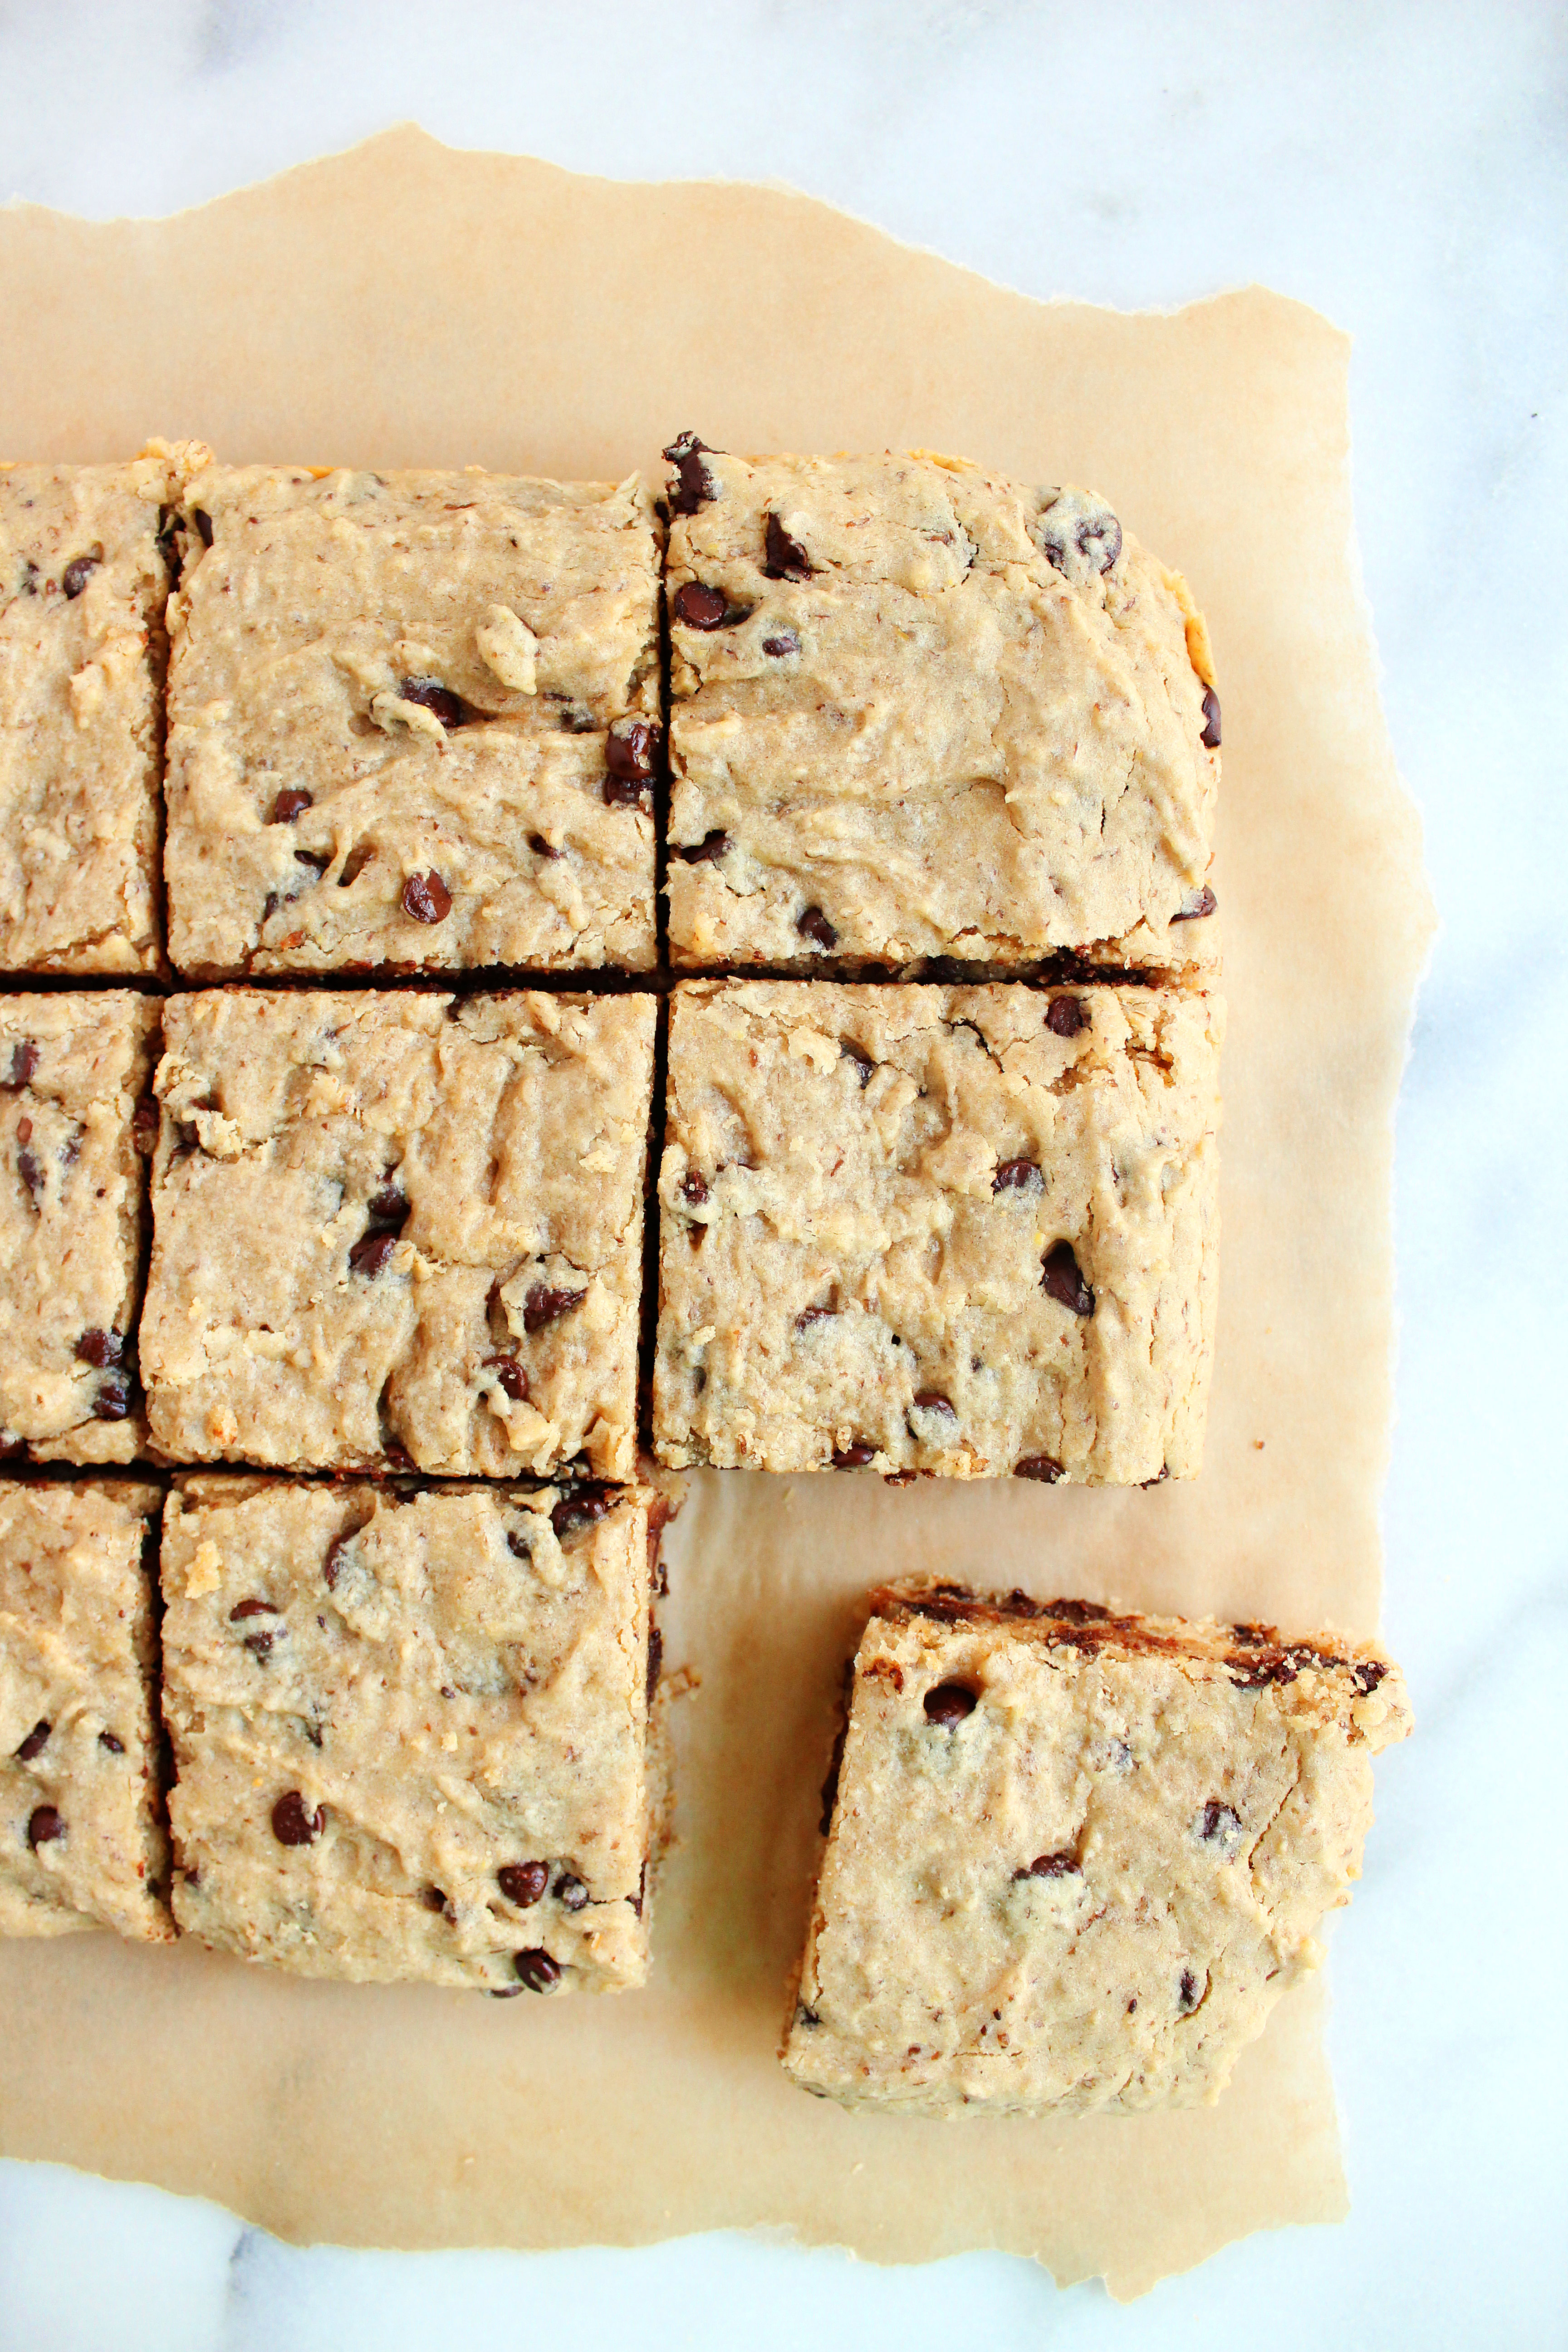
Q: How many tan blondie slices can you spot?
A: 9